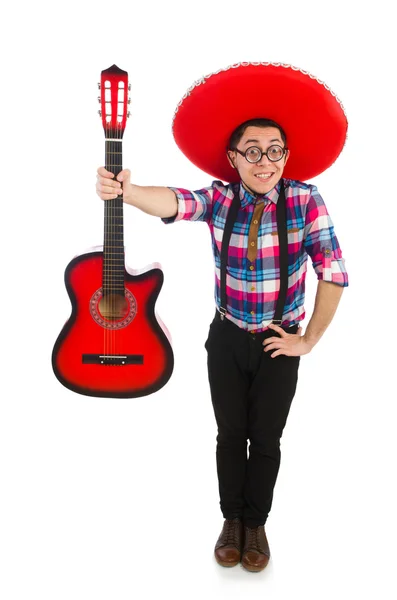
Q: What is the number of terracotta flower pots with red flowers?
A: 0